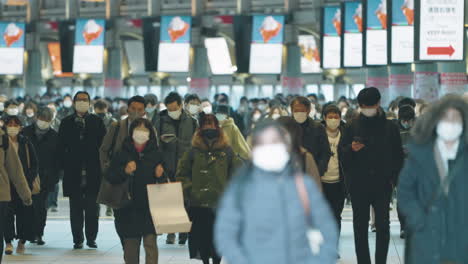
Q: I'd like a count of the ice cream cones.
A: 8